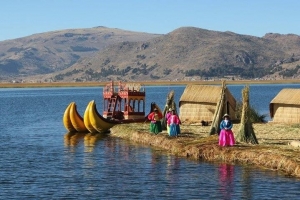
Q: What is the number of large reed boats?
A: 2